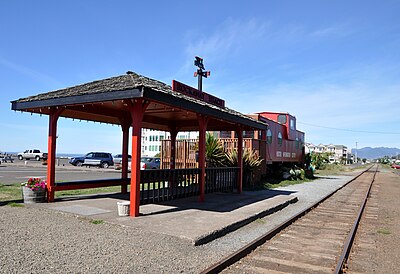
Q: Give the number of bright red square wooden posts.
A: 6